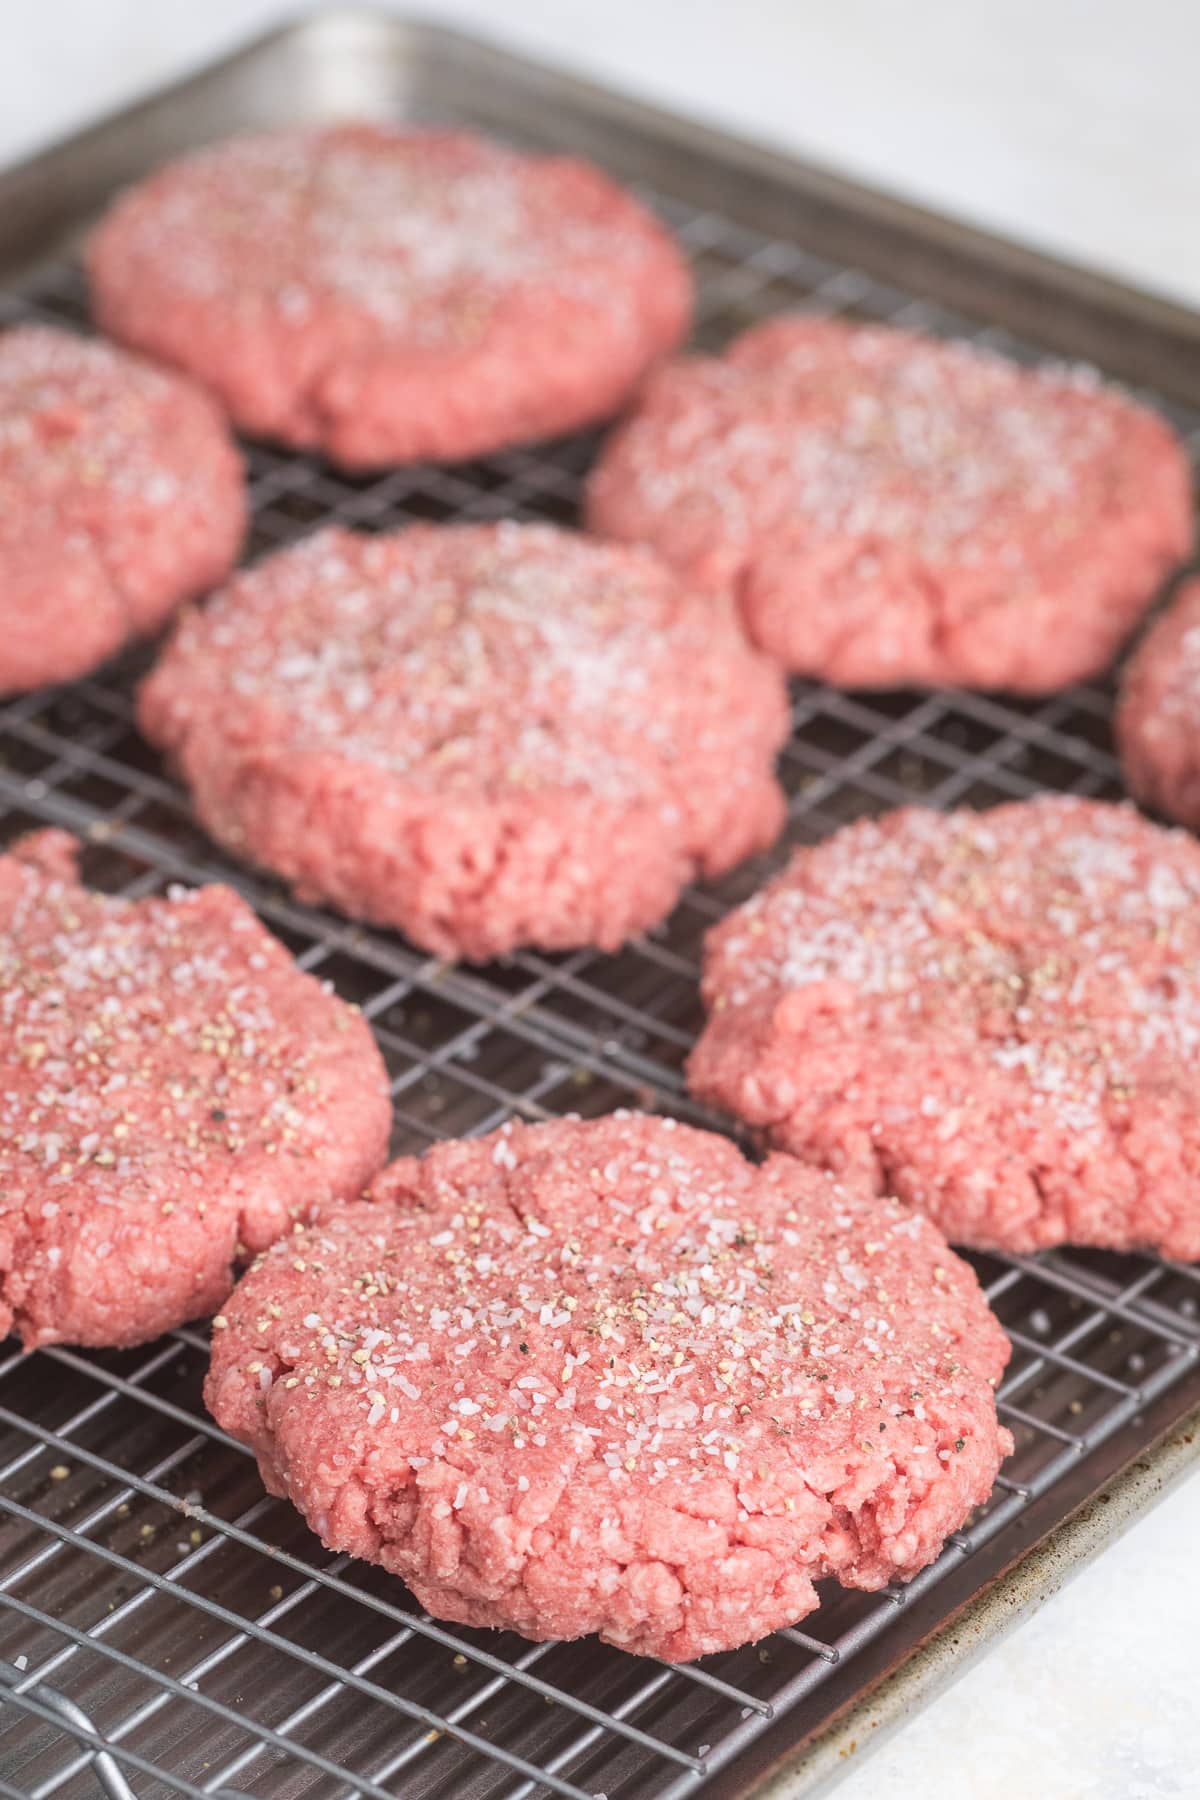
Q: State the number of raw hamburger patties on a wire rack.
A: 8